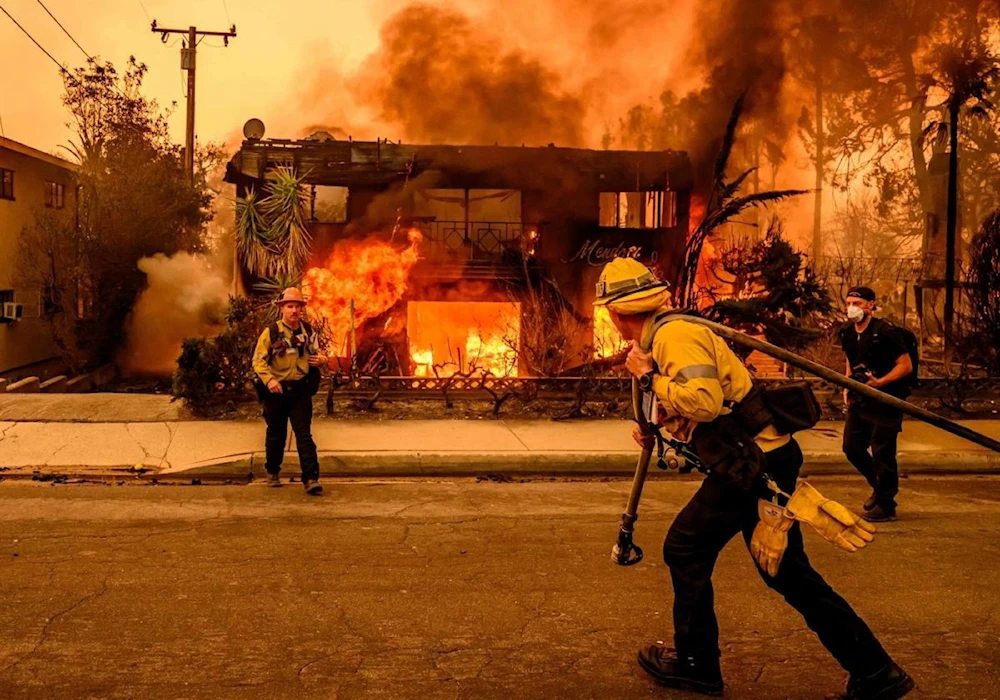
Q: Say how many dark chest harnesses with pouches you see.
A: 1